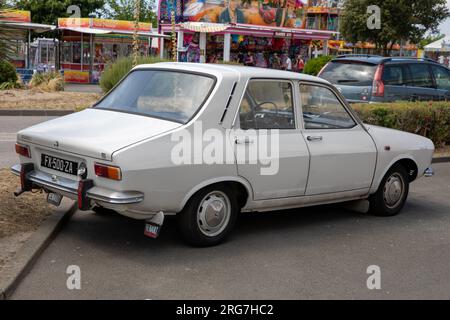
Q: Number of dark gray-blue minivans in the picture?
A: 1